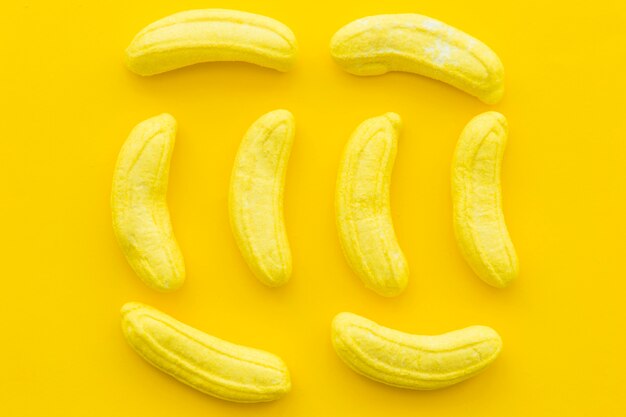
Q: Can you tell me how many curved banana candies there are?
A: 8